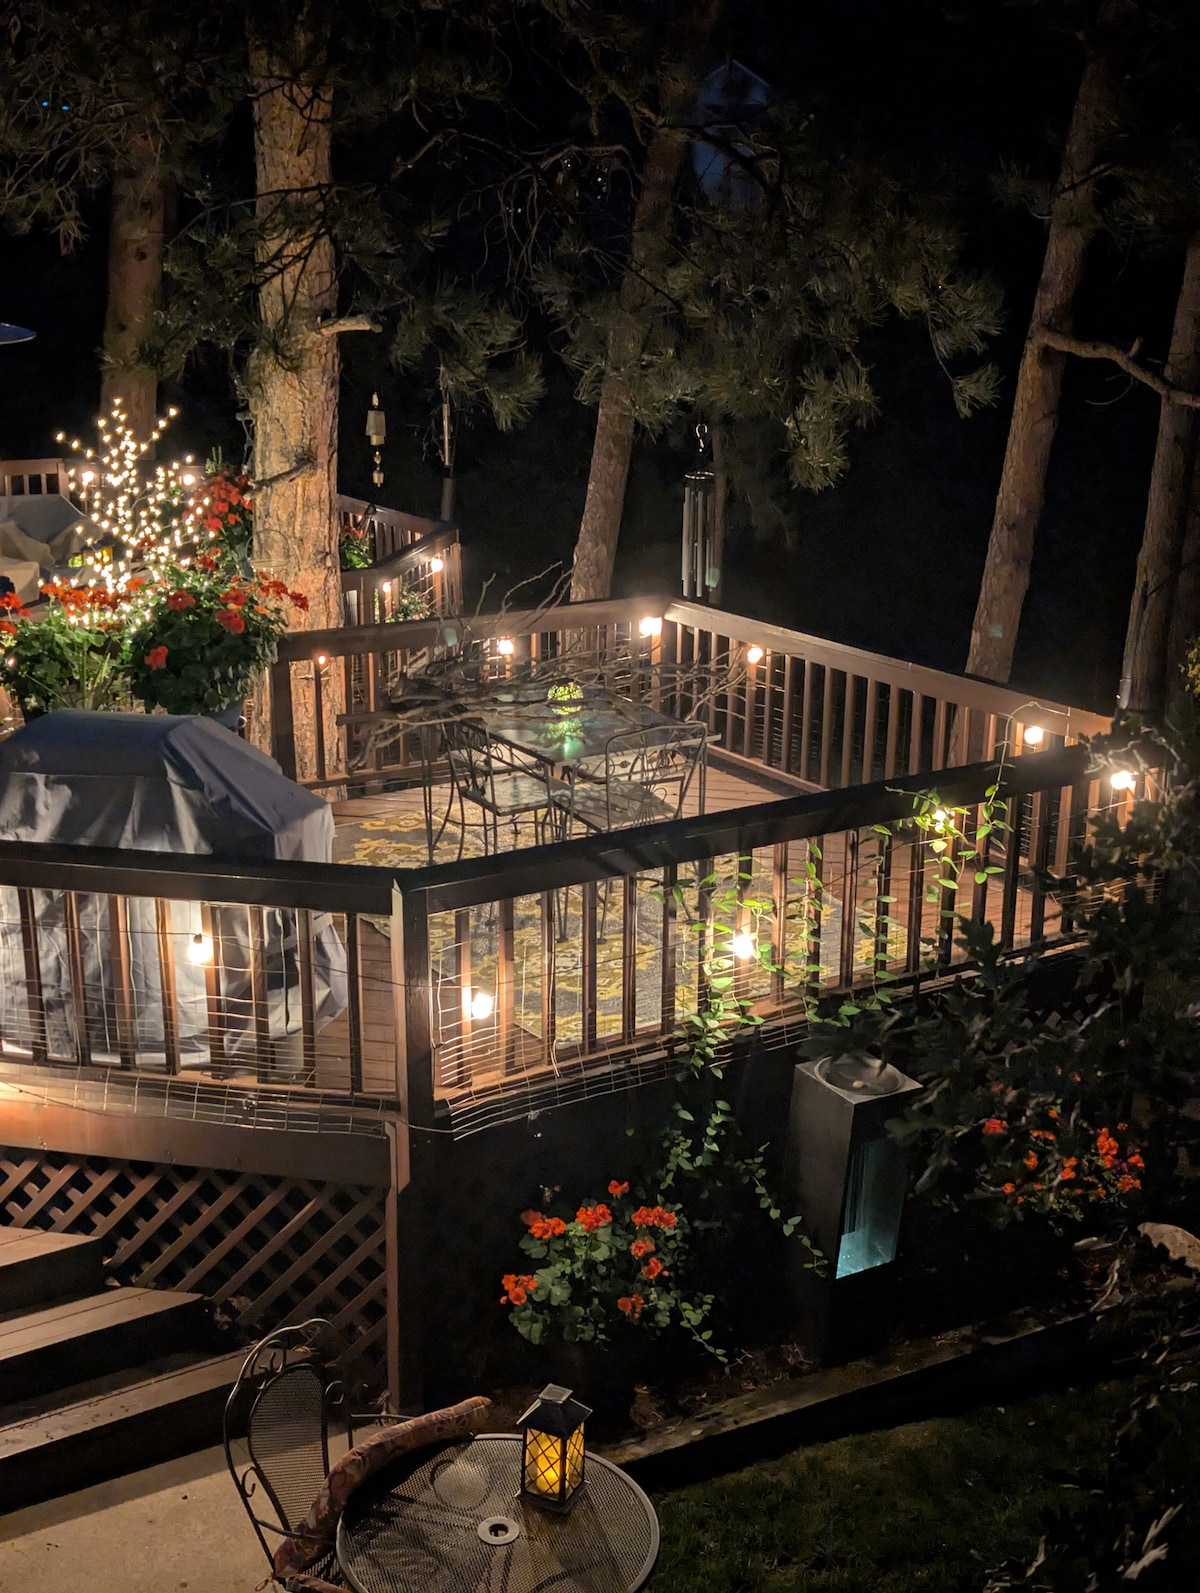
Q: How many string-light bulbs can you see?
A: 14